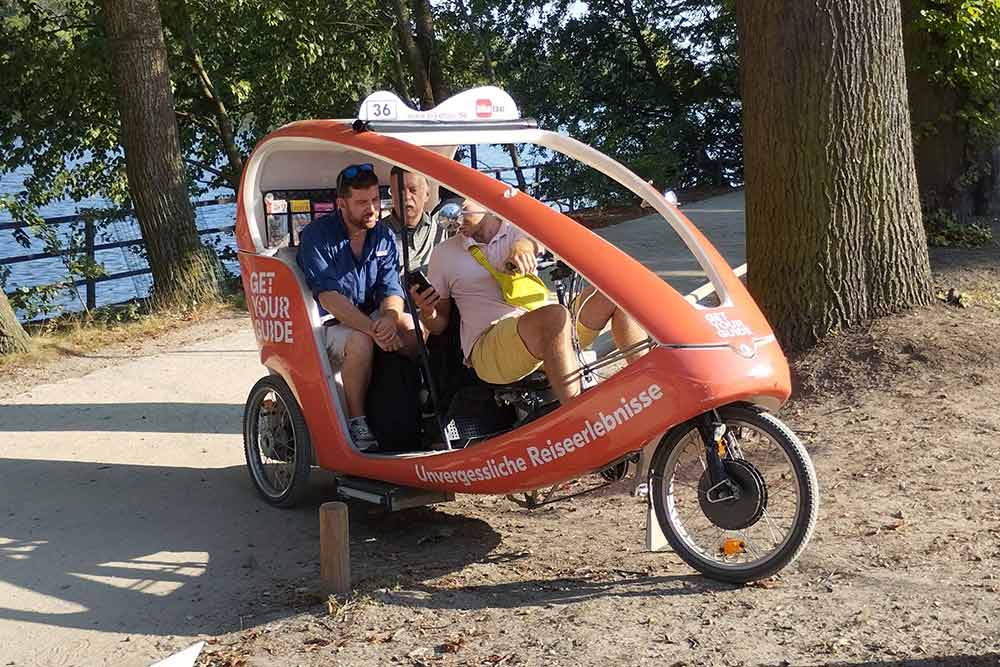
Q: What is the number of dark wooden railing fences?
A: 1